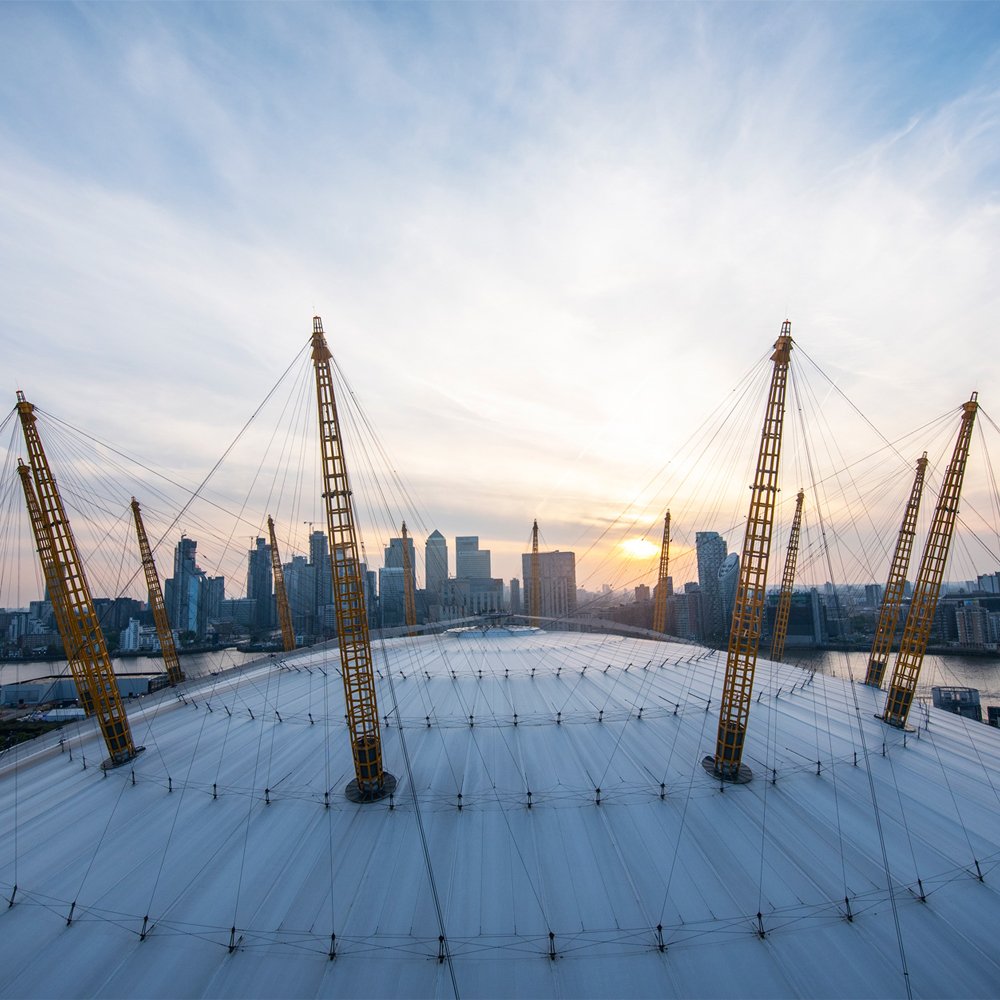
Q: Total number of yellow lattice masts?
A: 12